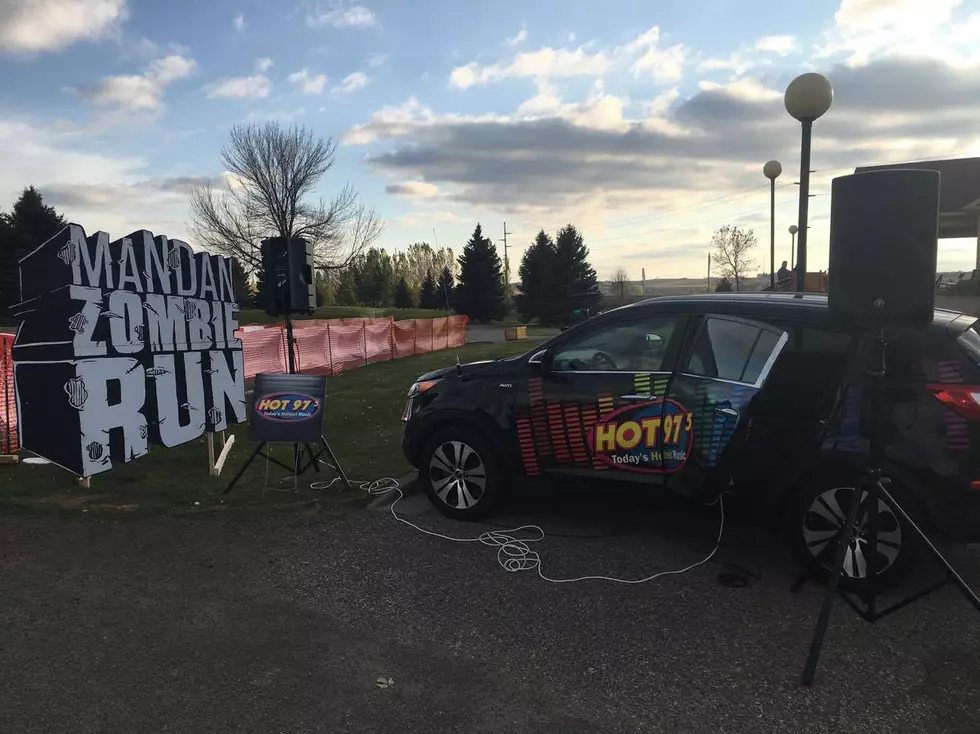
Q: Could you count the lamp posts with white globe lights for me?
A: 3